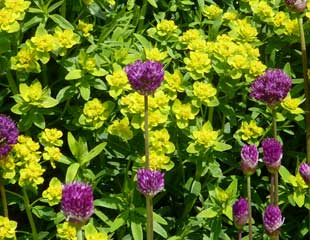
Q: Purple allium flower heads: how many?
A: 11